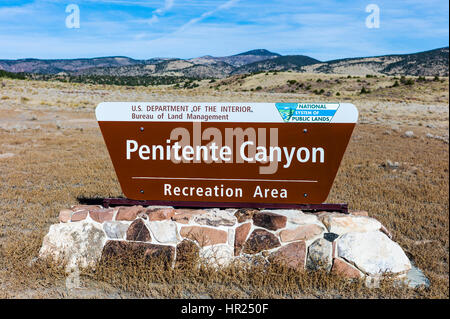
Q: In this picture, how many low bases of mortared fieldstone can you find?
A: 1